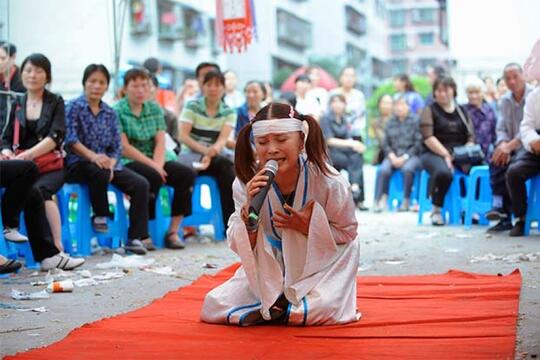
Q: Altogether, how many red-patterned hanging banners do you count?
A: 1